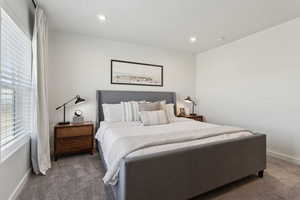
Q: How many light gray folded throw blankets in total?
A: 1